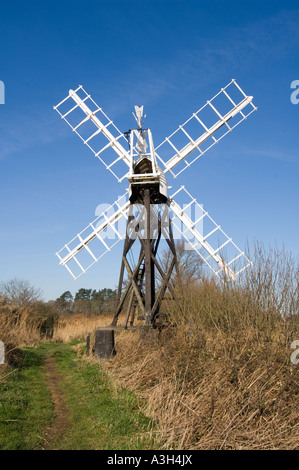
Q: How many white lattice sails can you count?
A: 4